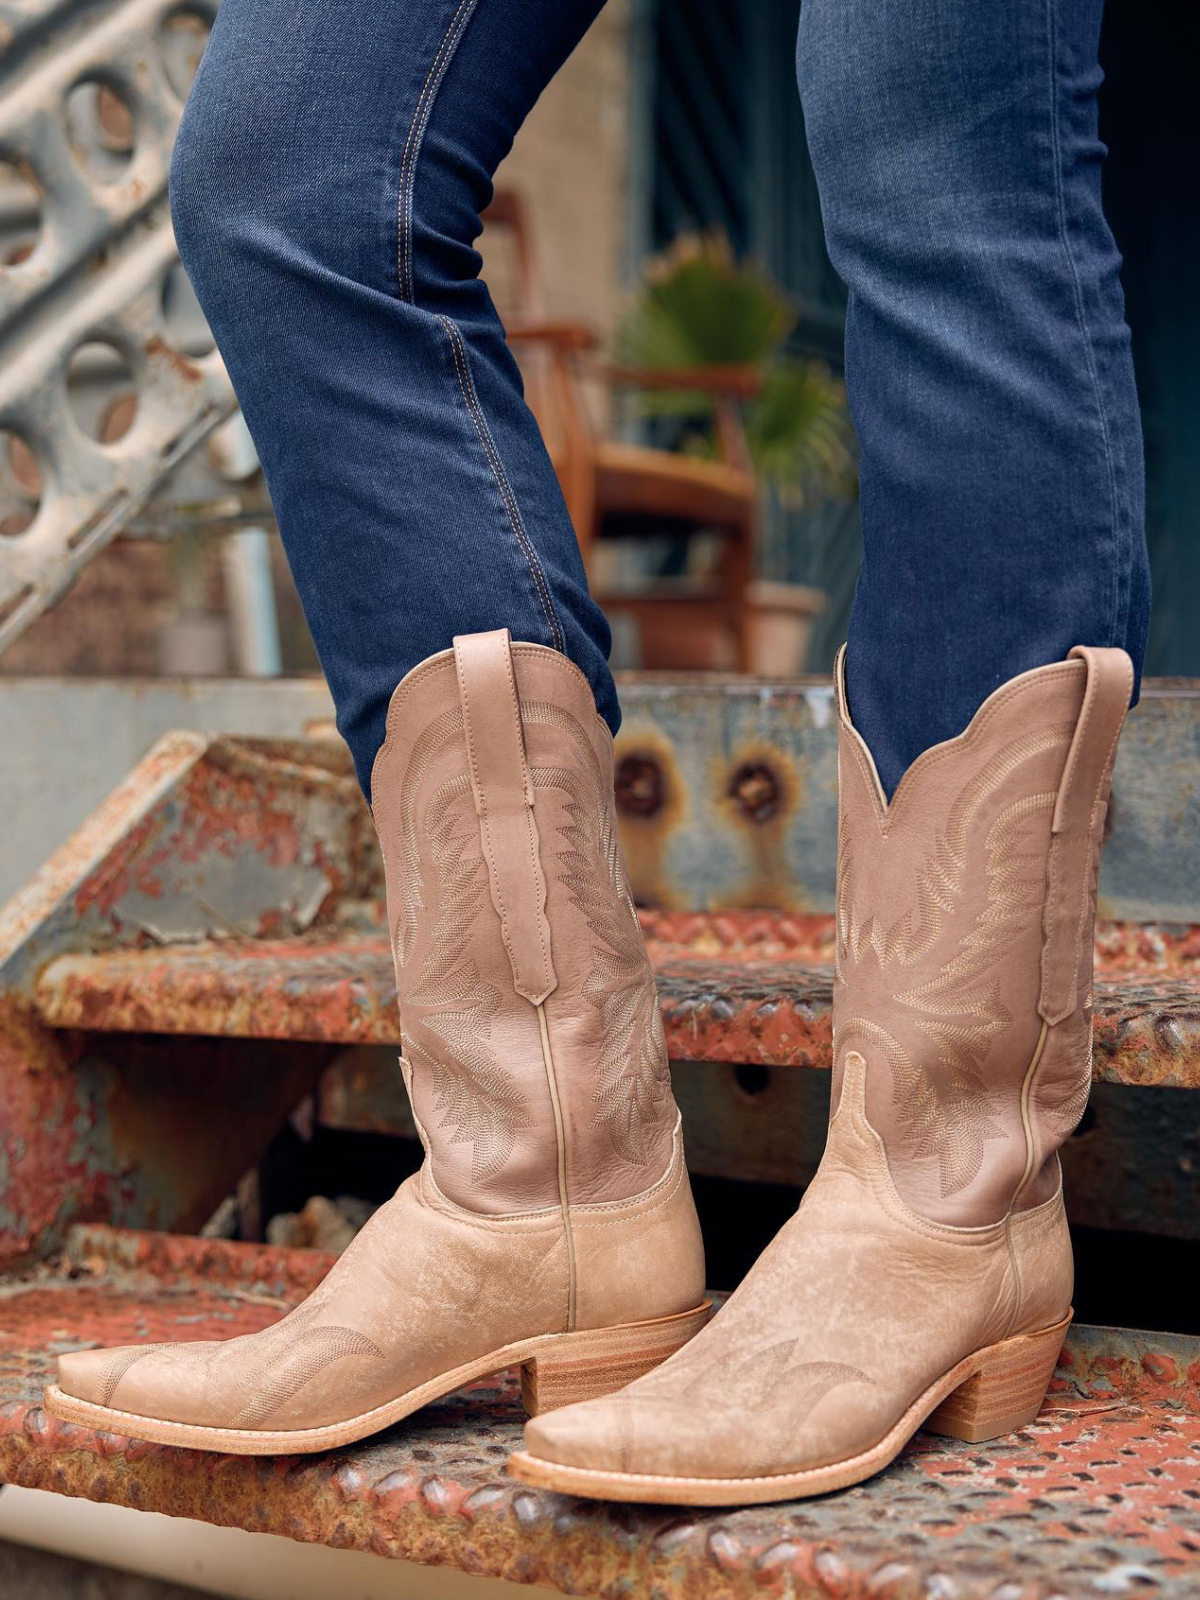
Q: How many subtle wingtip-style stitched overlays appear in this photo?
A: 2